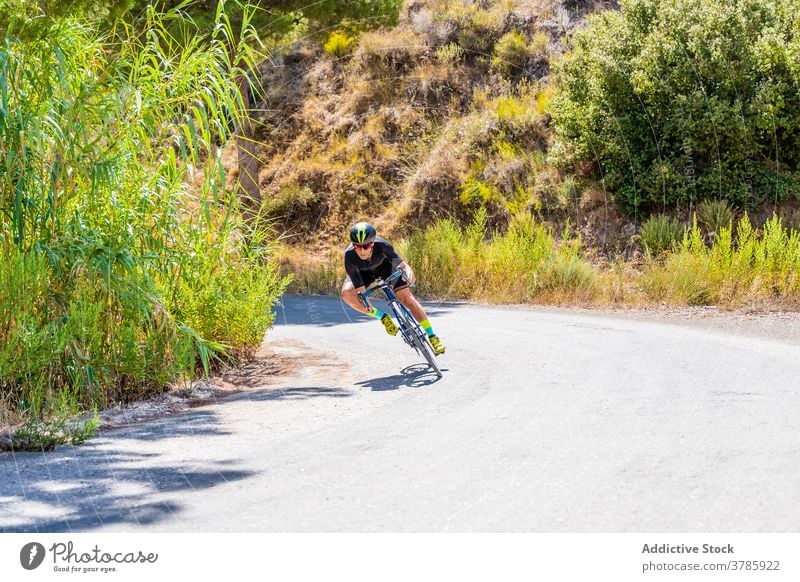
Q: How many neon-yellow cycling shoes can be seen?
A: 2